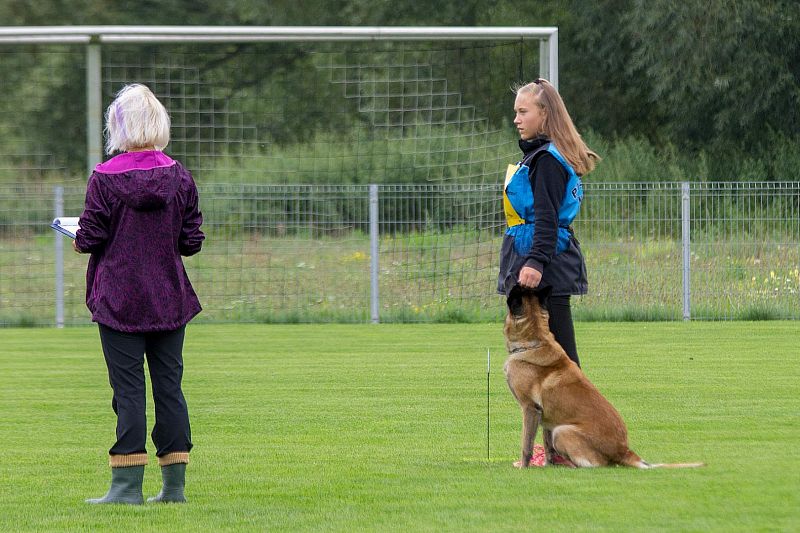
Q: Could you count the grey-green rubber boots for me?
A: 2